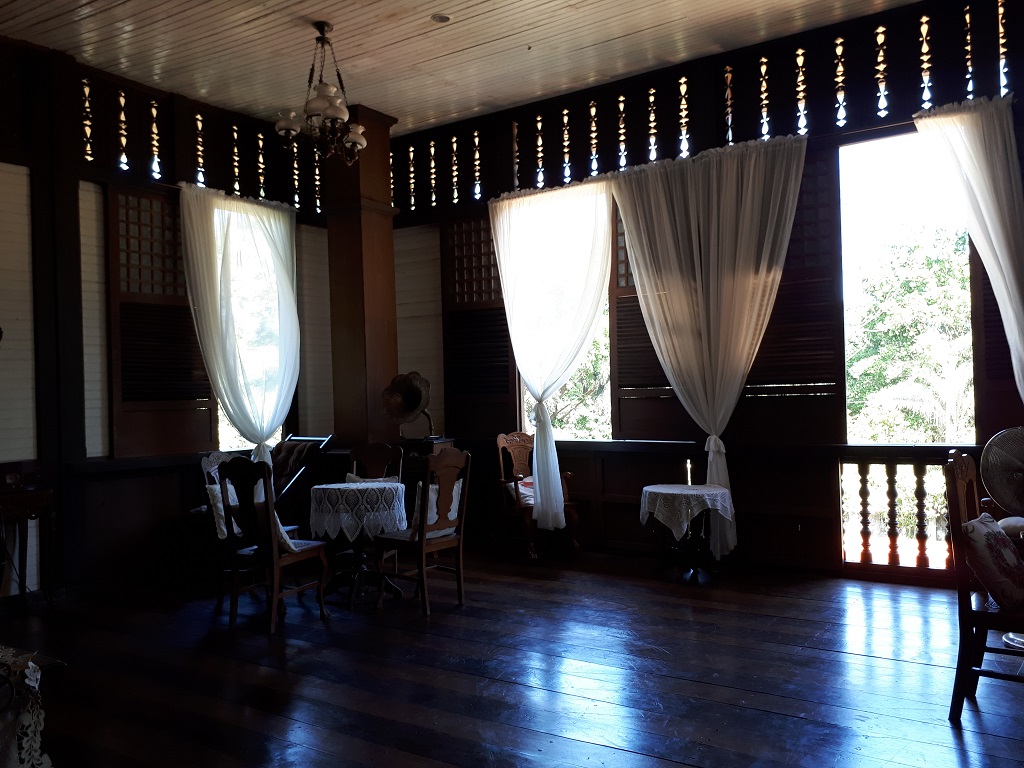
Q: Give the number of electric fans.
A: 1